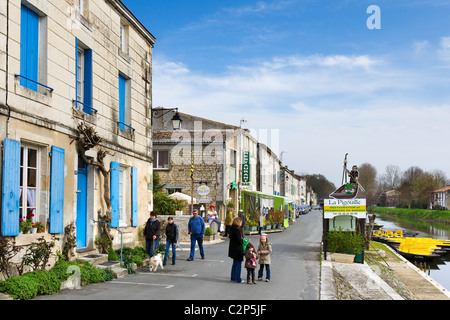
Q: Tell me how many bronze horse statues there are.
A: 0